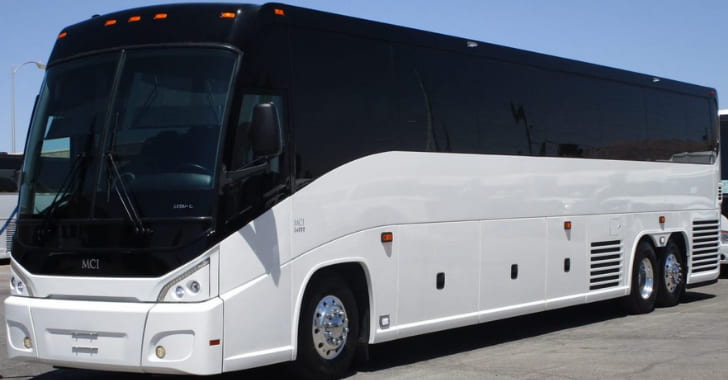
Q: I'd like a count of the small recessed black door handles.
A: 3